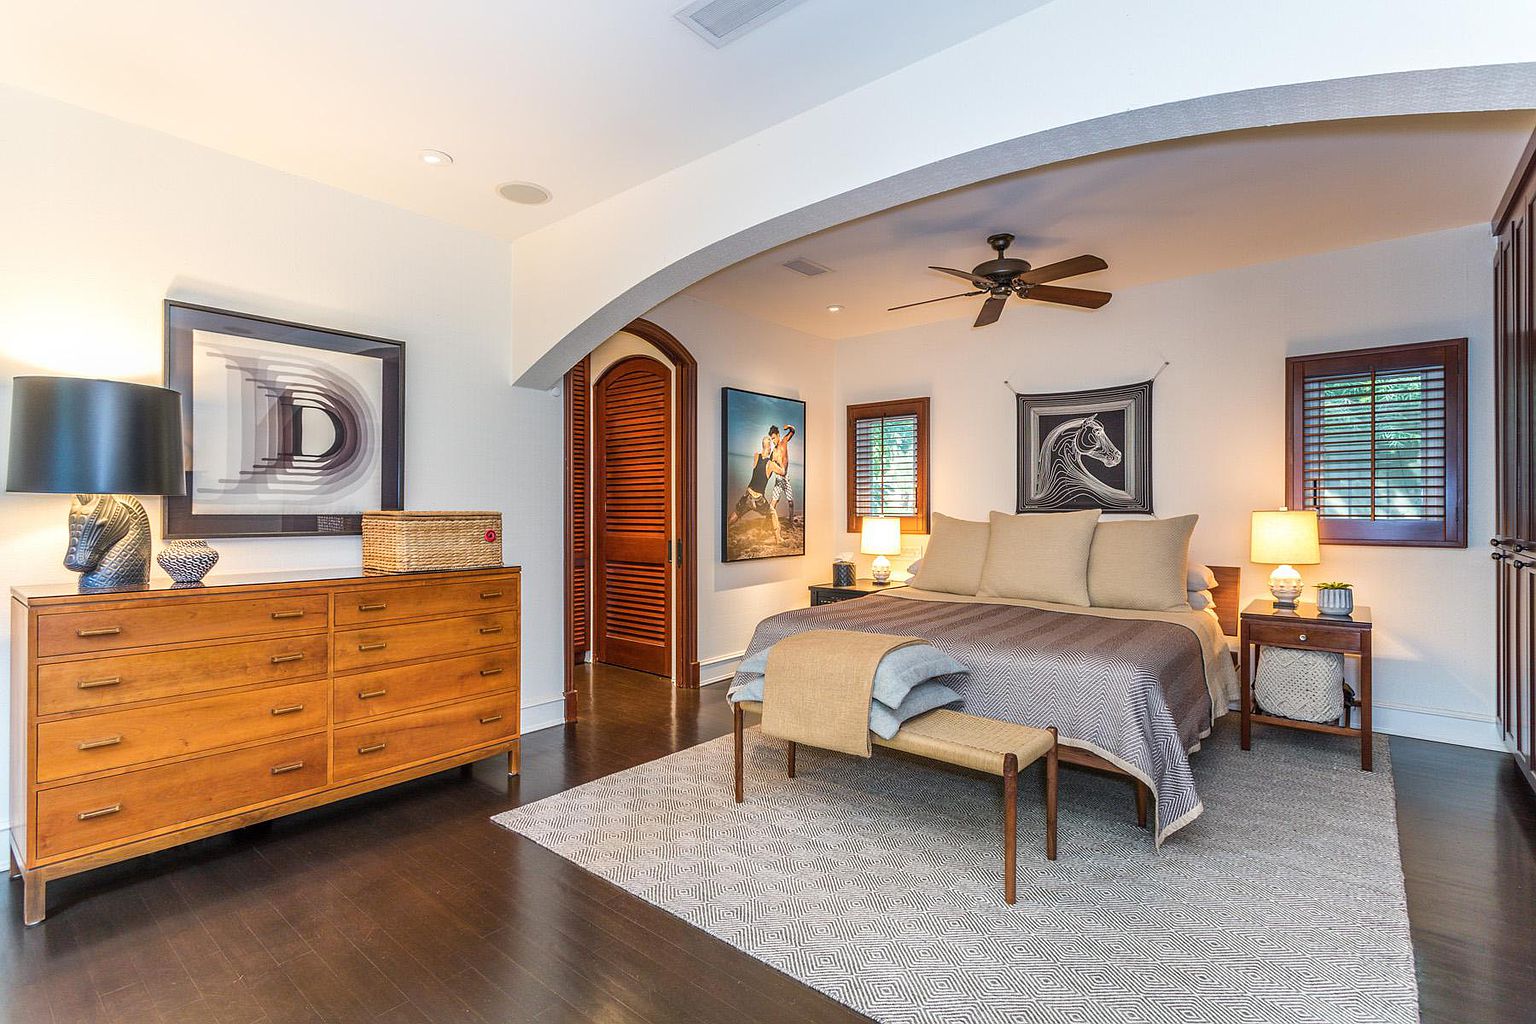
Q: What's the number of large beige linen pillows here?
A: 3